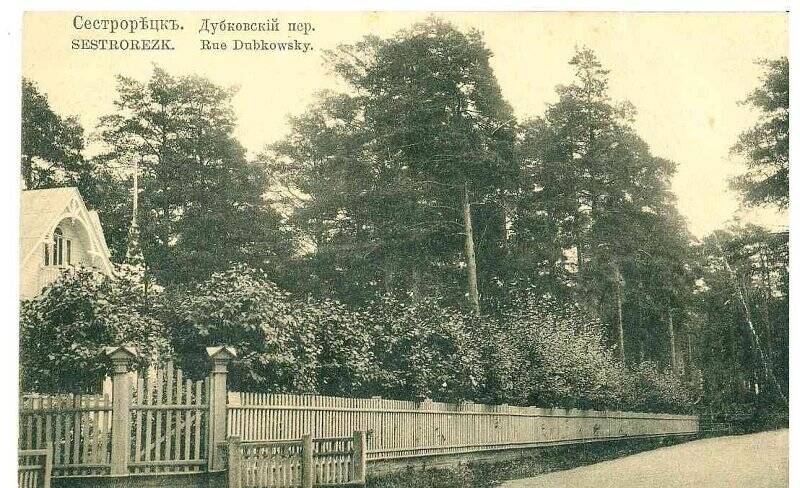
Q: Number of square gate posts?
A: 2